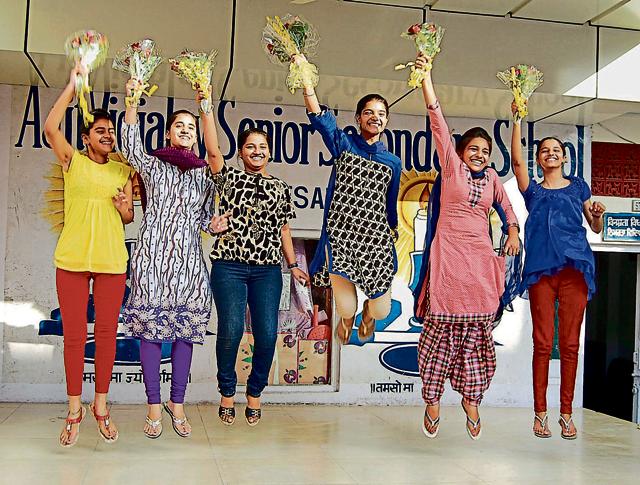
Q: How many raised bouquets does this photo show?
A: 6